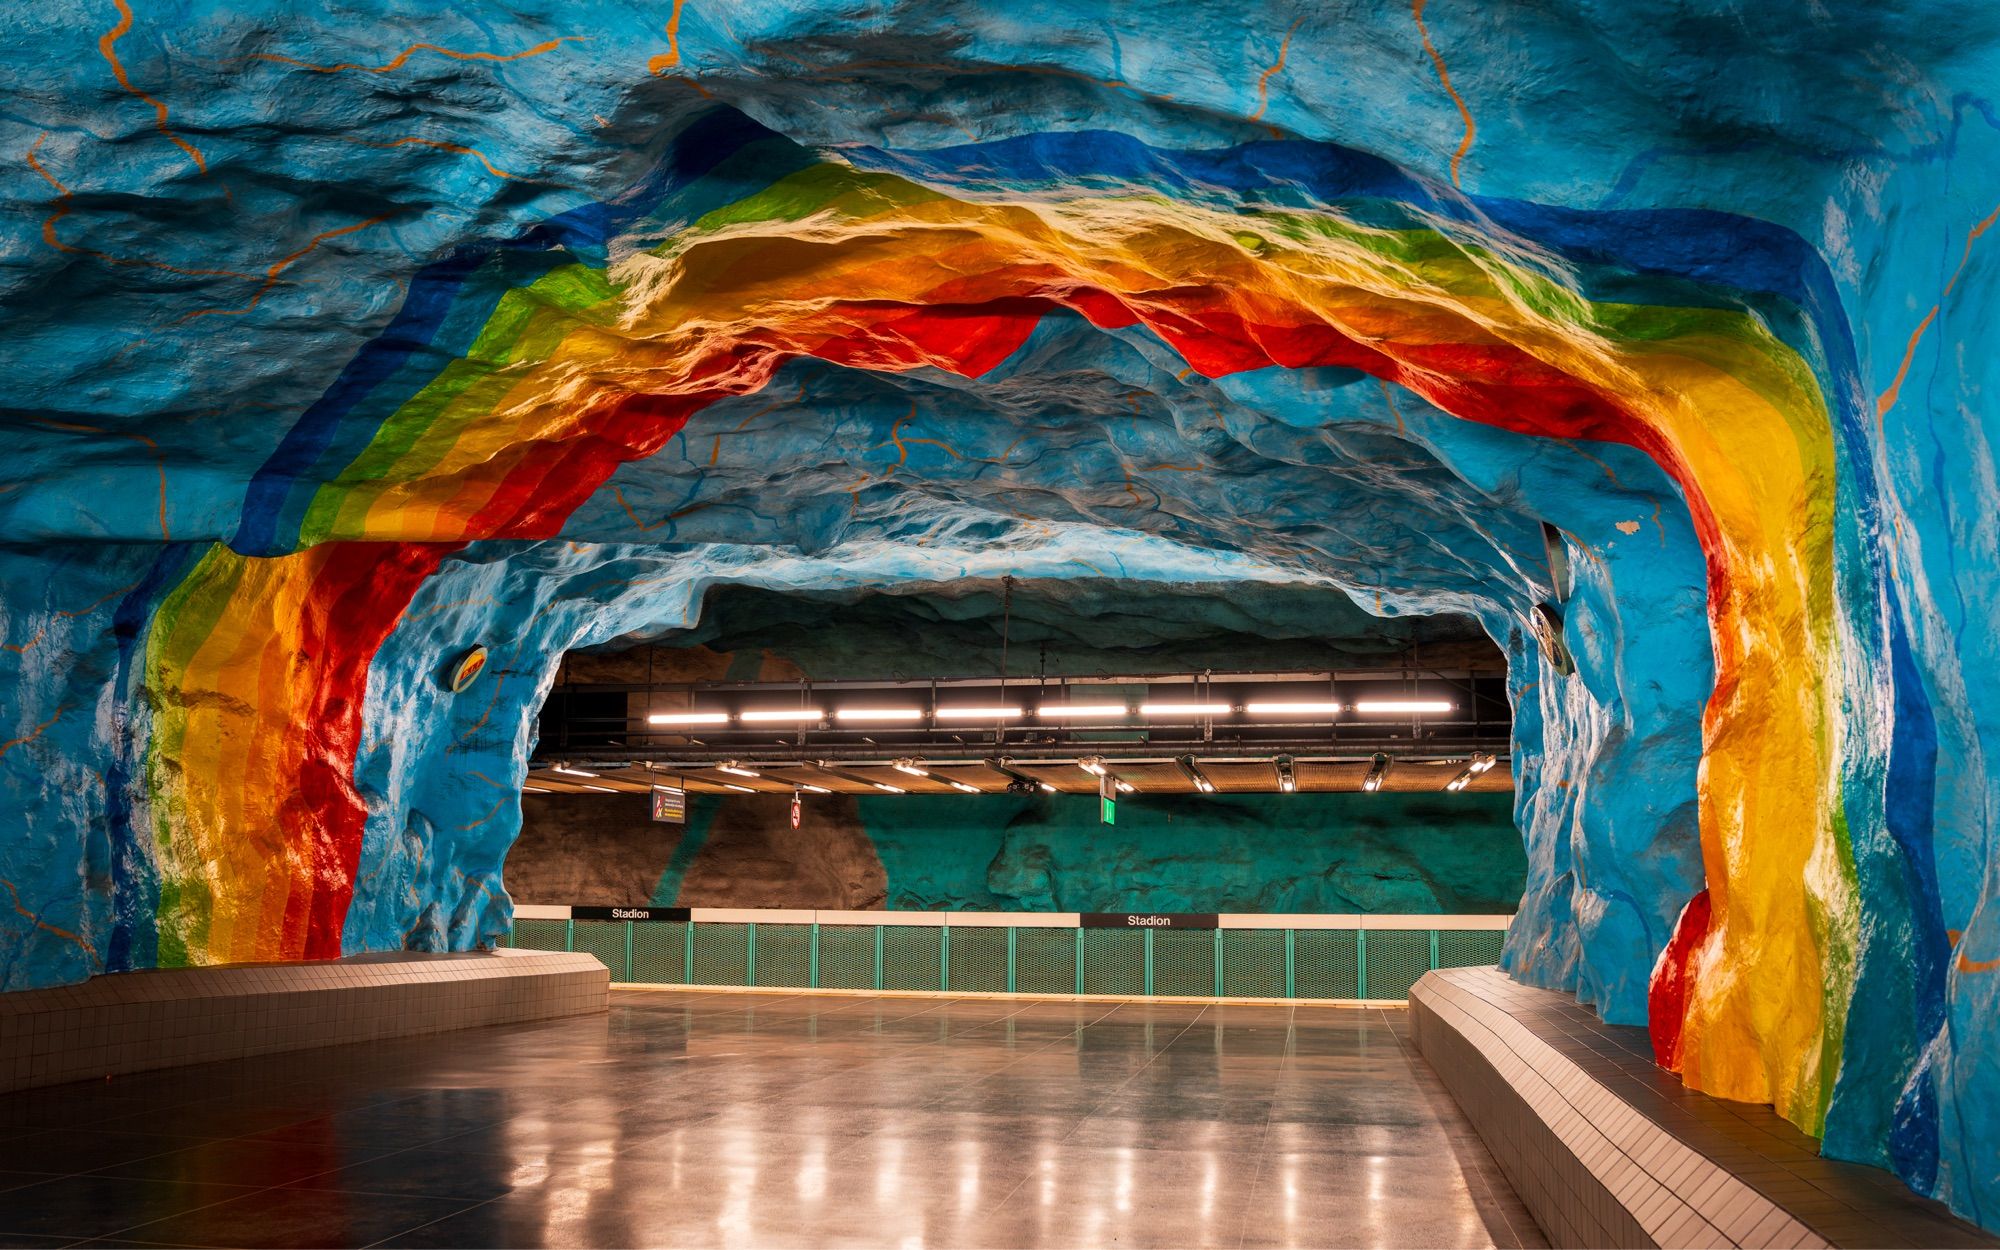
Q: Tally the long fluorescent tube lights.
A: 8